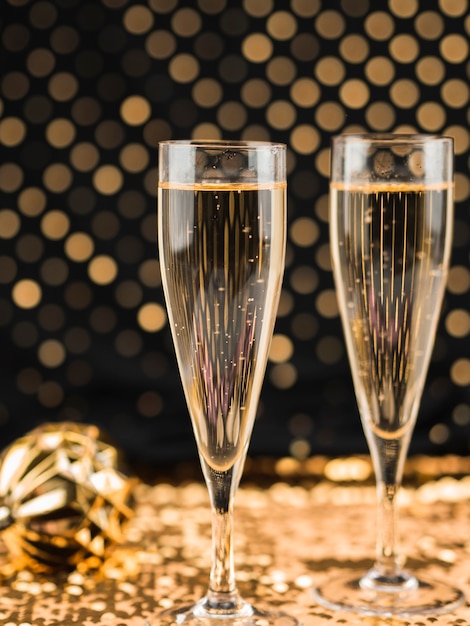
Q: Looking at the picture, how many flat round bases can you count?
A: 2